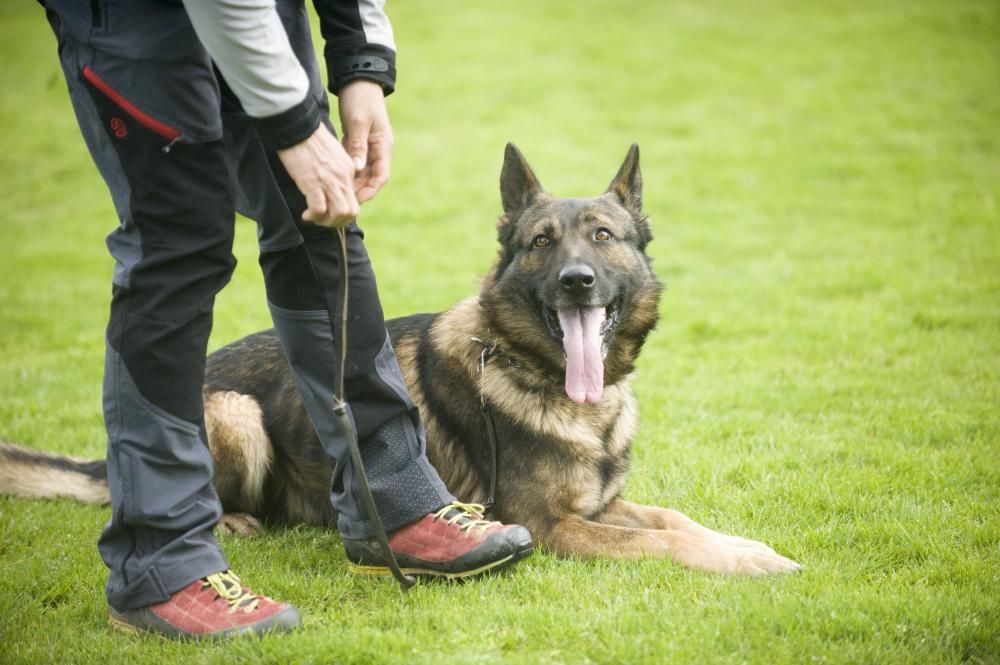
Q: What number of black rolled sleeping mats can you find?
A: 0